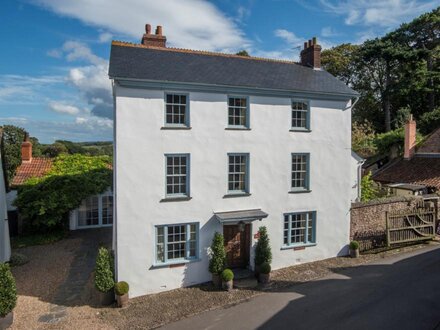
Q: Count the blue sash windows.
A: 8